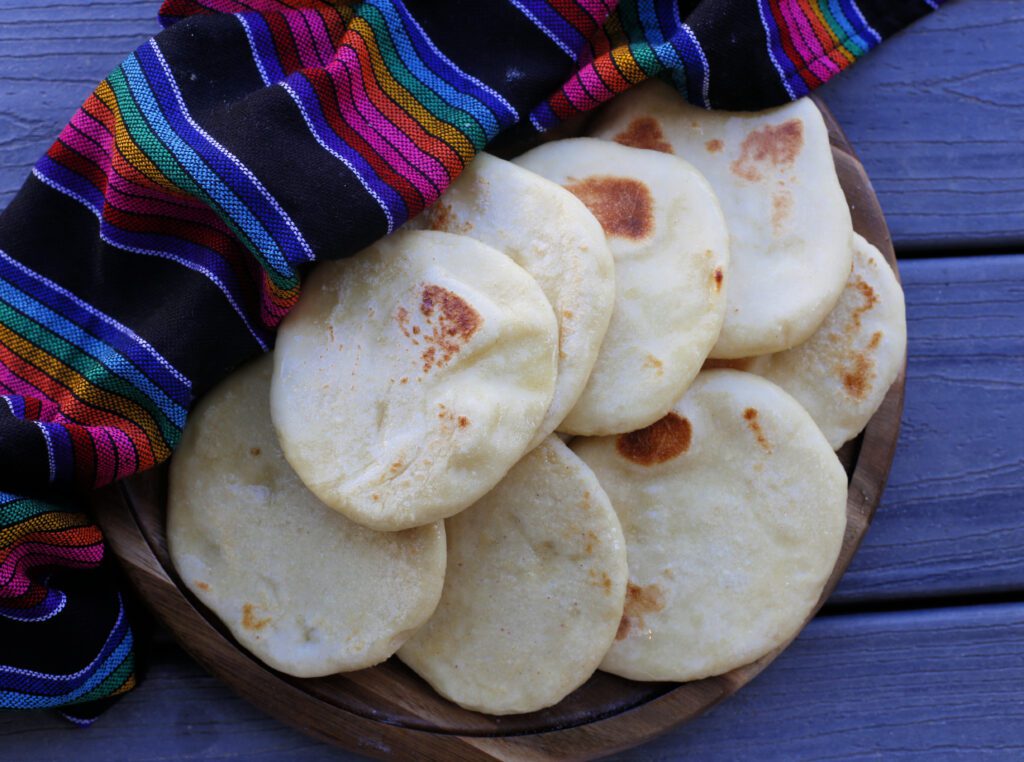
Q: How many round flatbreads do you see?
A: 8